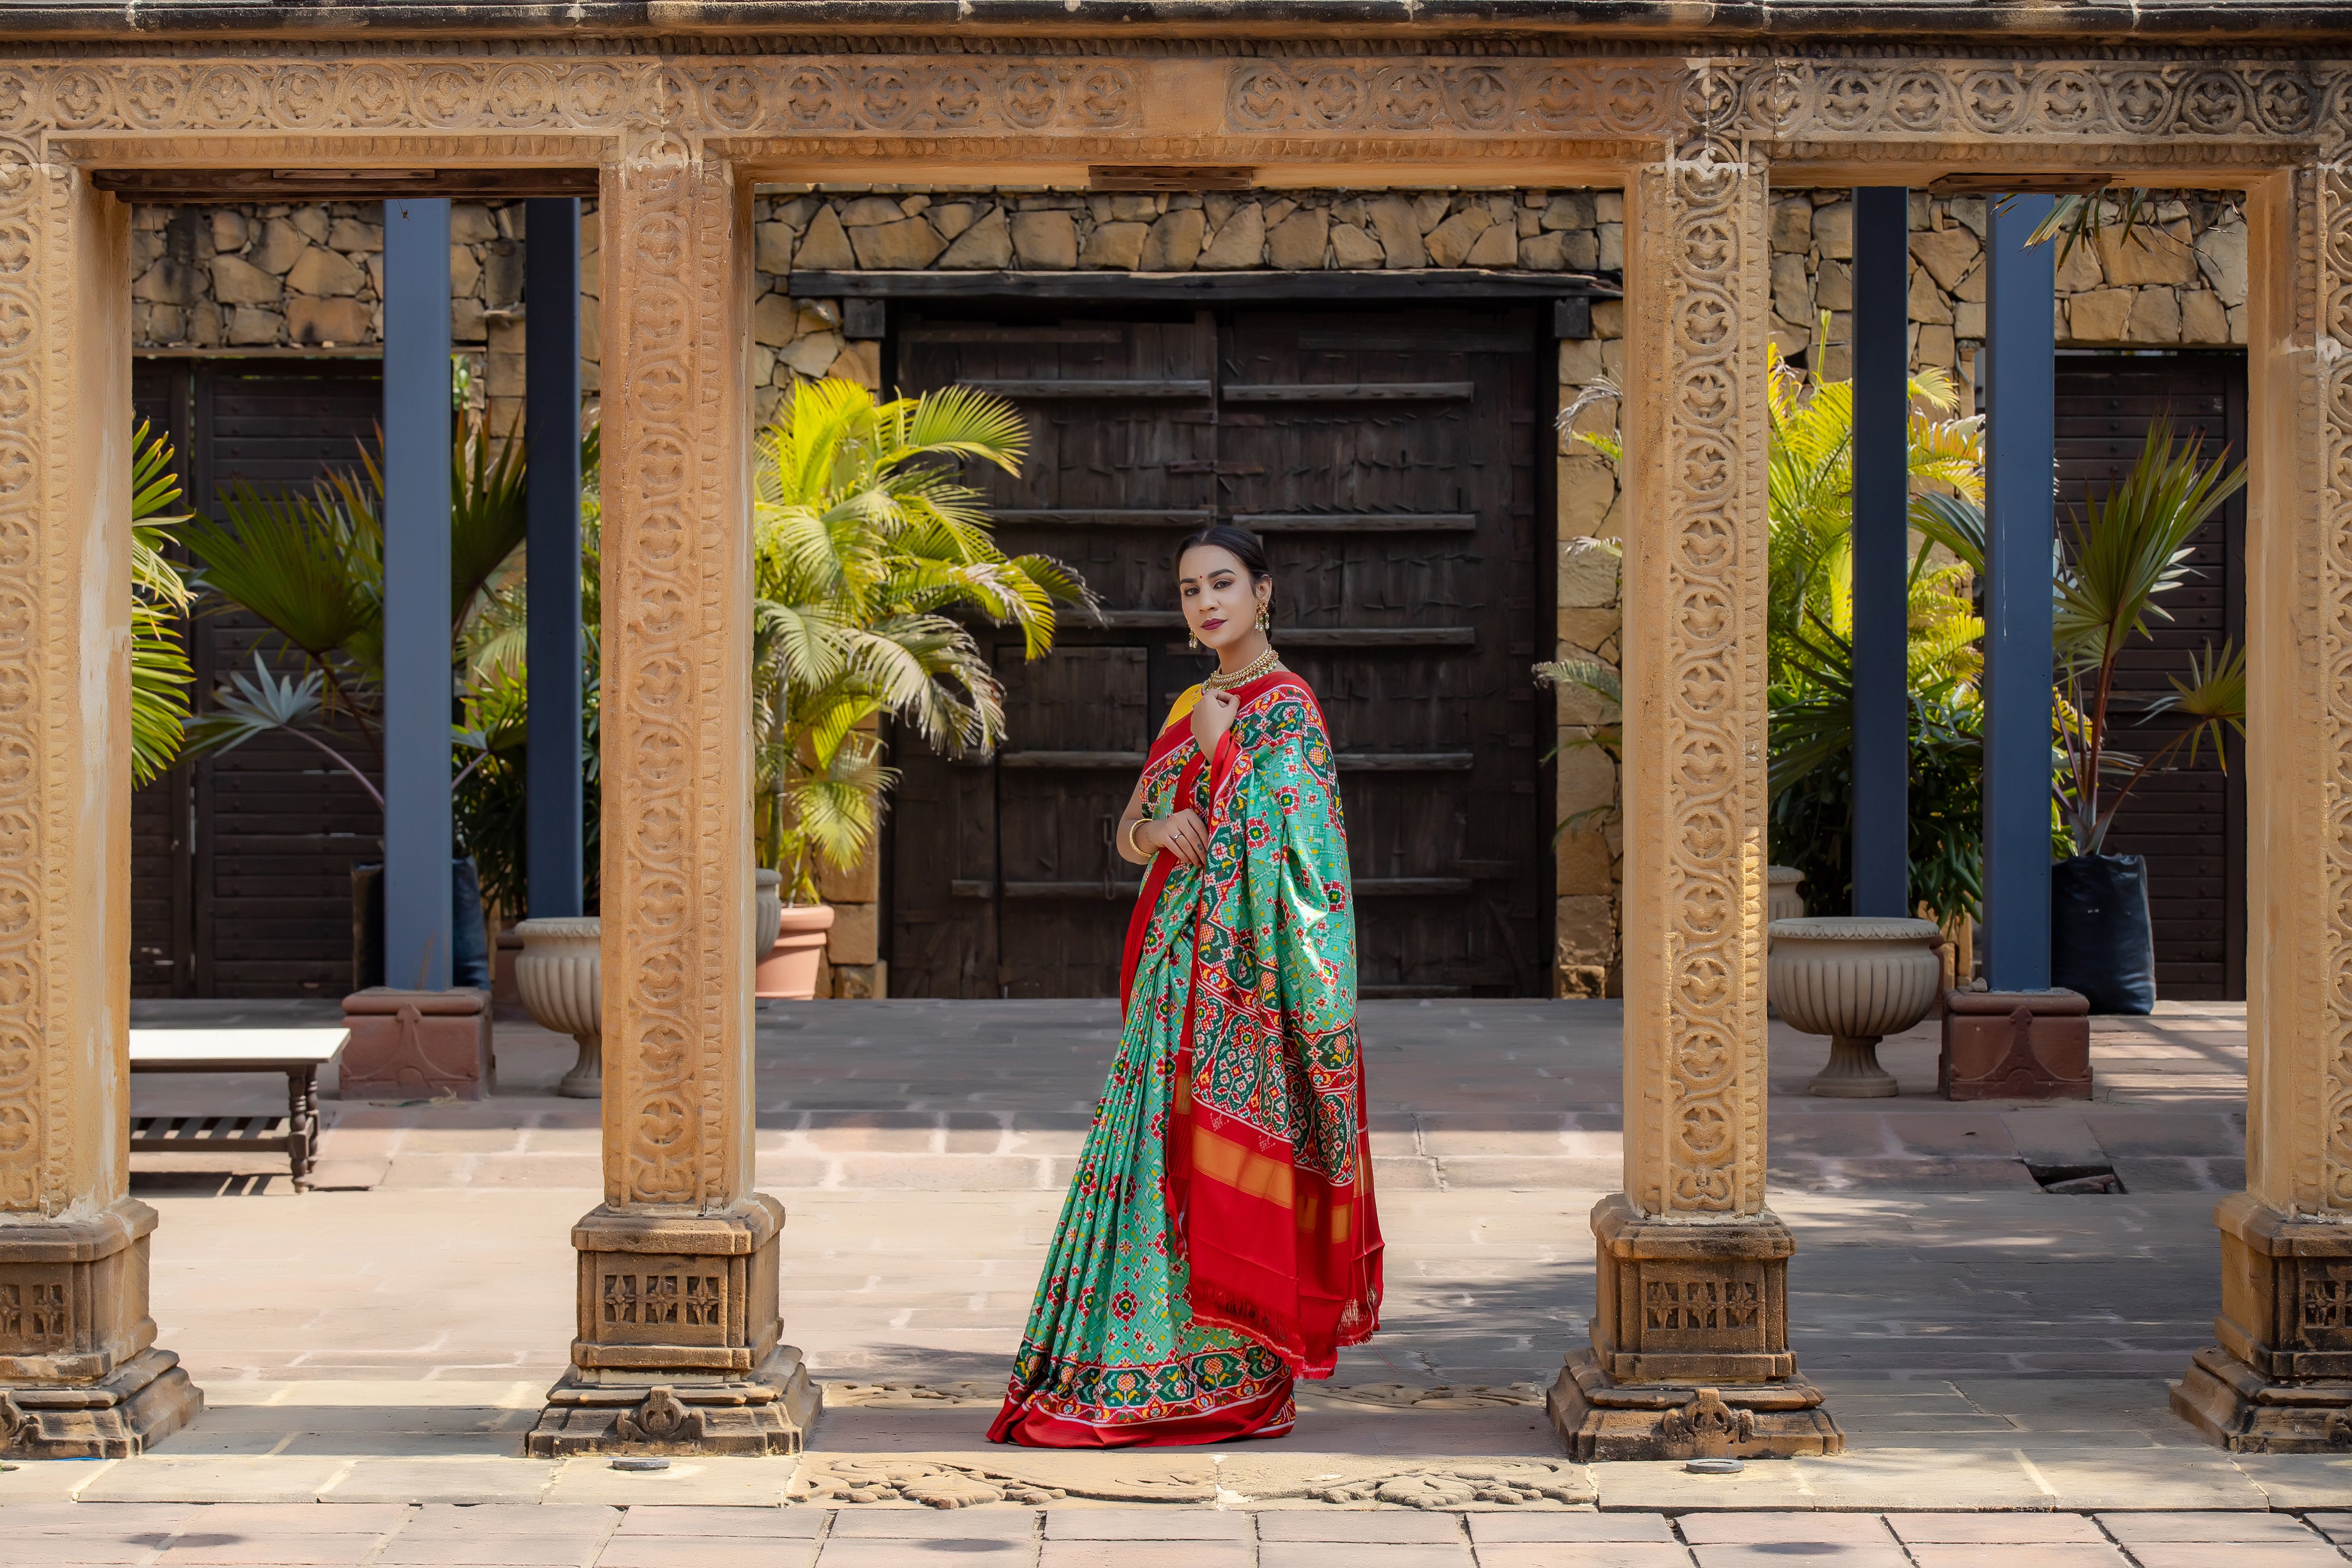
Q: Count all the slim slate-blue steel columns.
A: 4